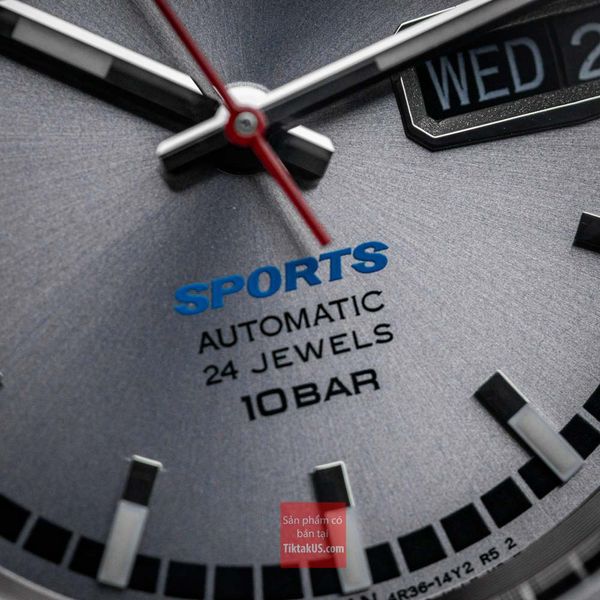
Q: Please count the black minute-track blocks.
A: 15